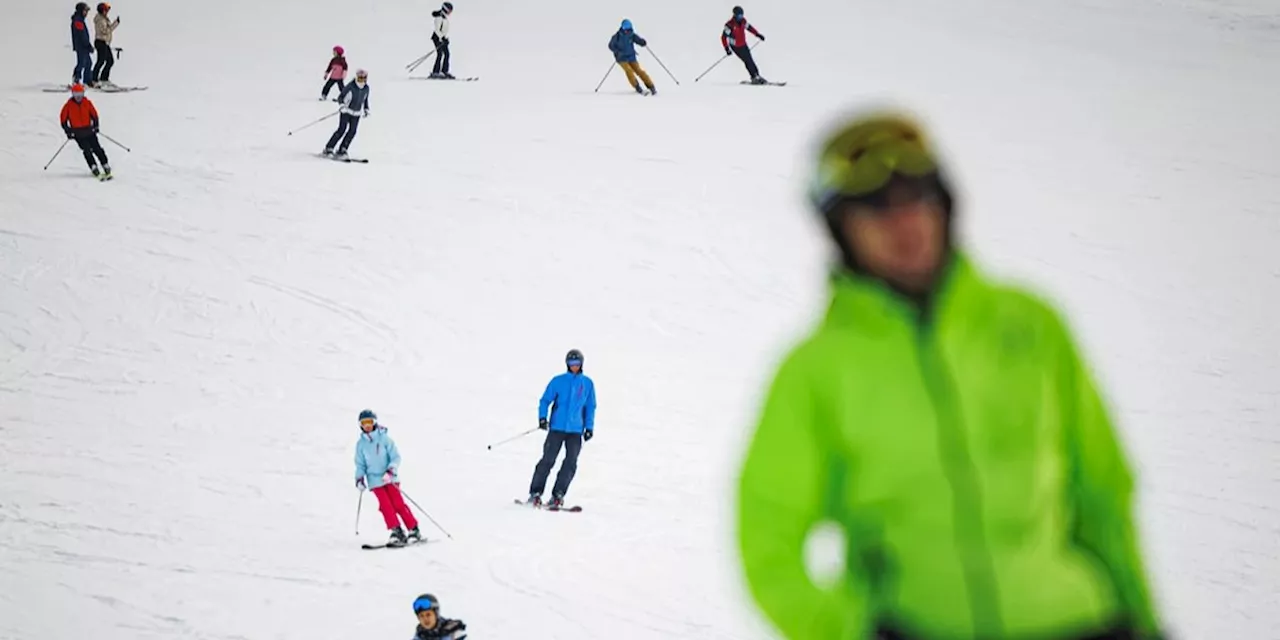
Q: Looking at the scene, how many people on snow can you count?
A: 12